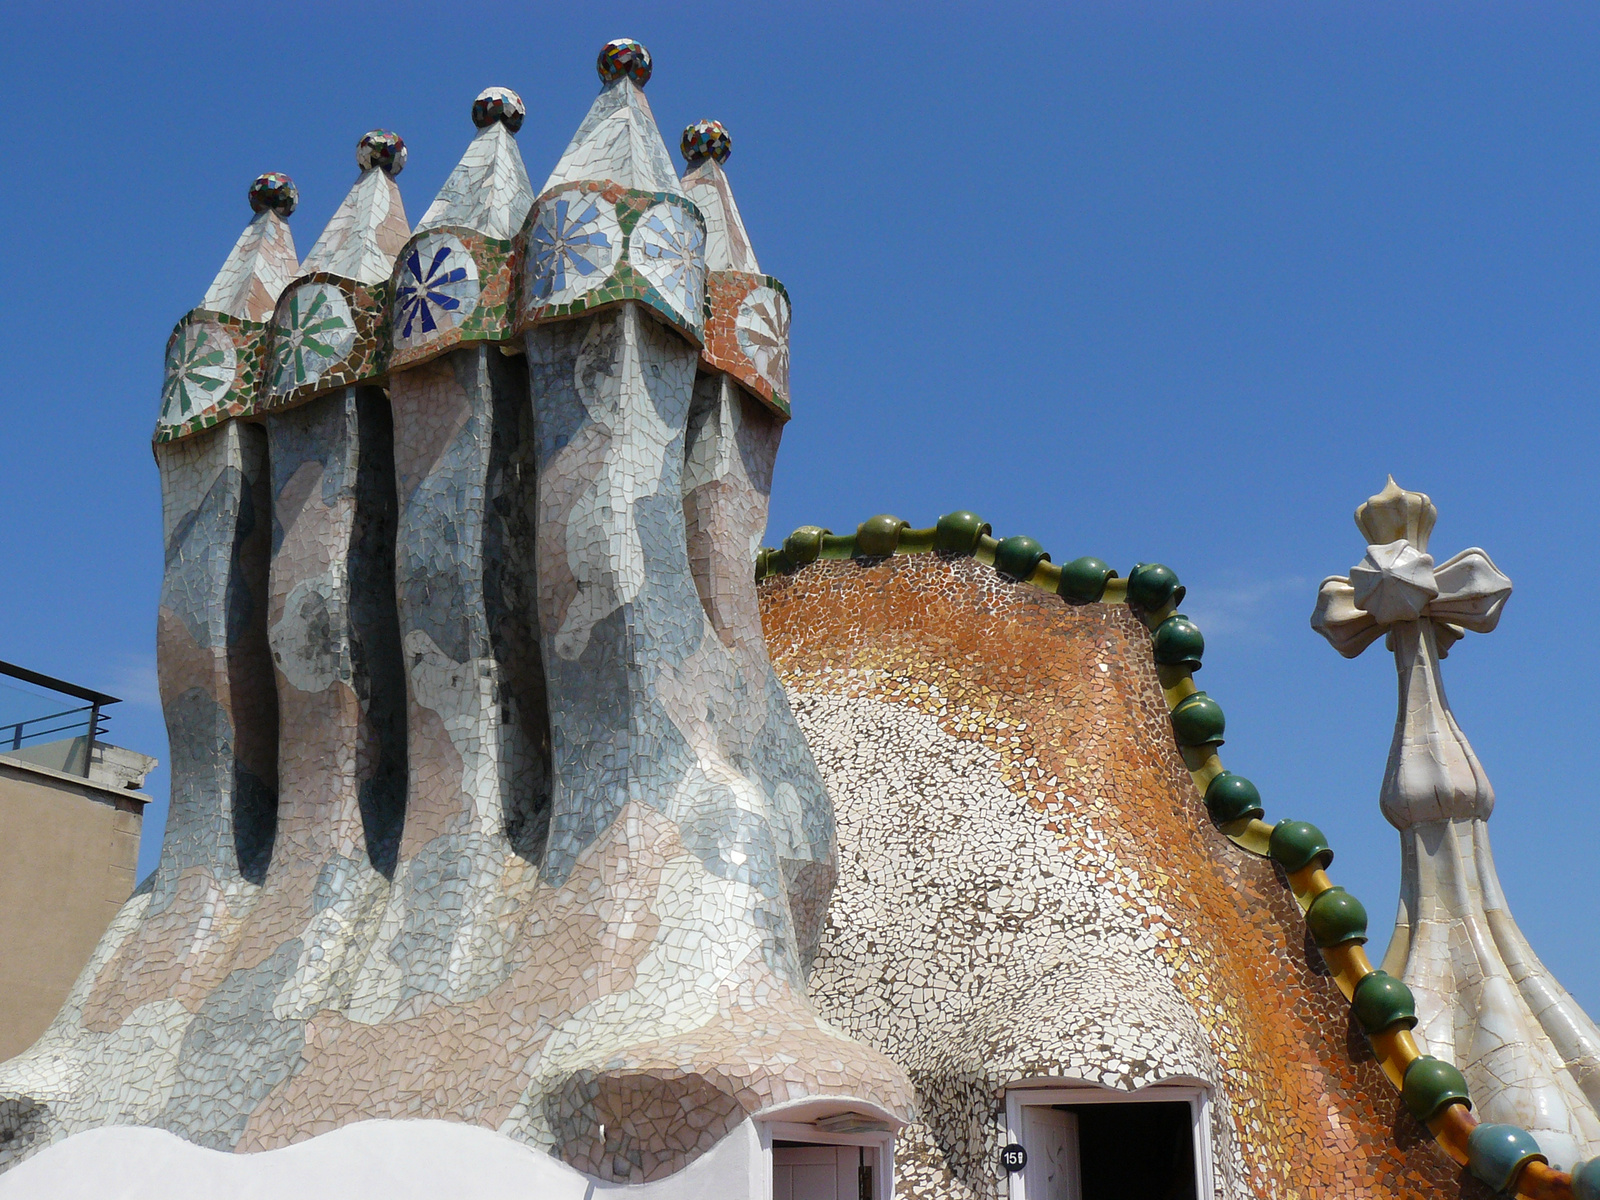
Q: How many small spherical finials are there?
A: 5